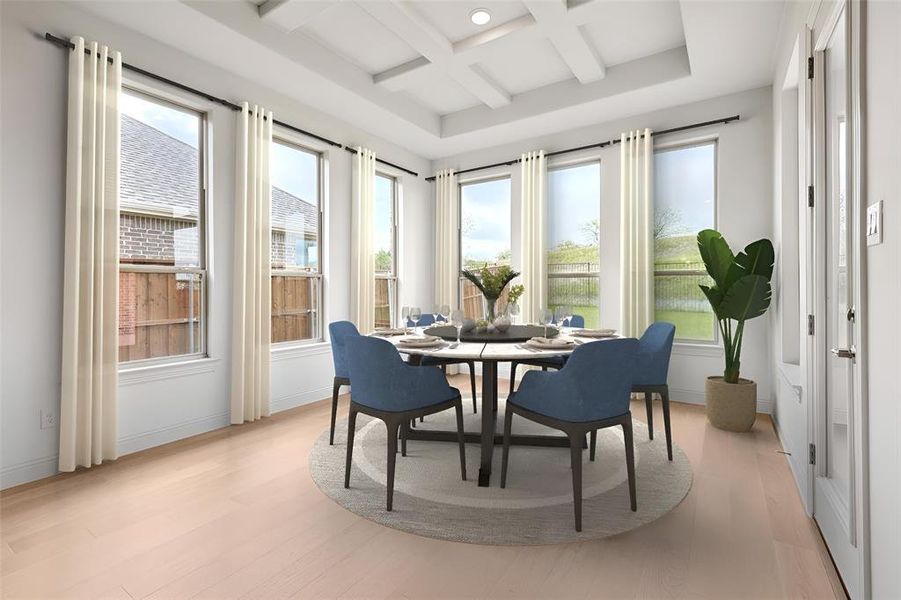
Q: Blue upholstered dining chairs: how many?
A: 6